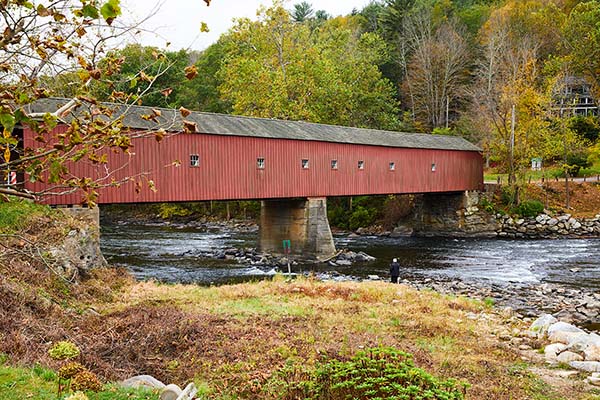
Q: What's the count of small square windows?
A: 7